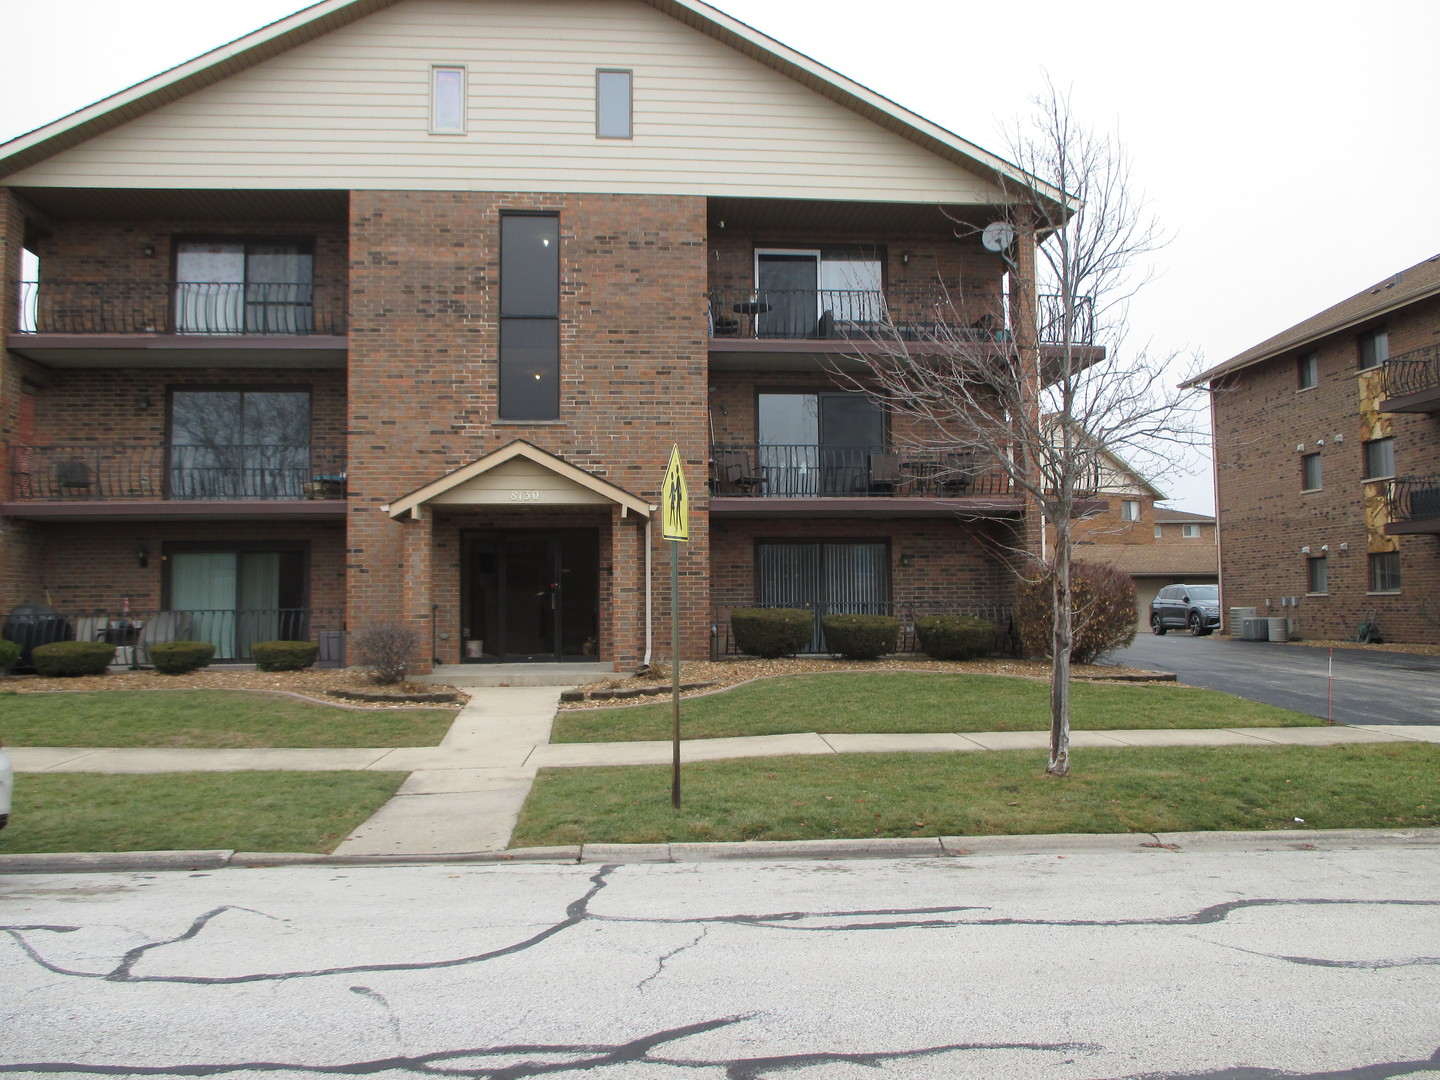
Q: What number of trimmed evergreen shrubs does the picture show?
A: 7